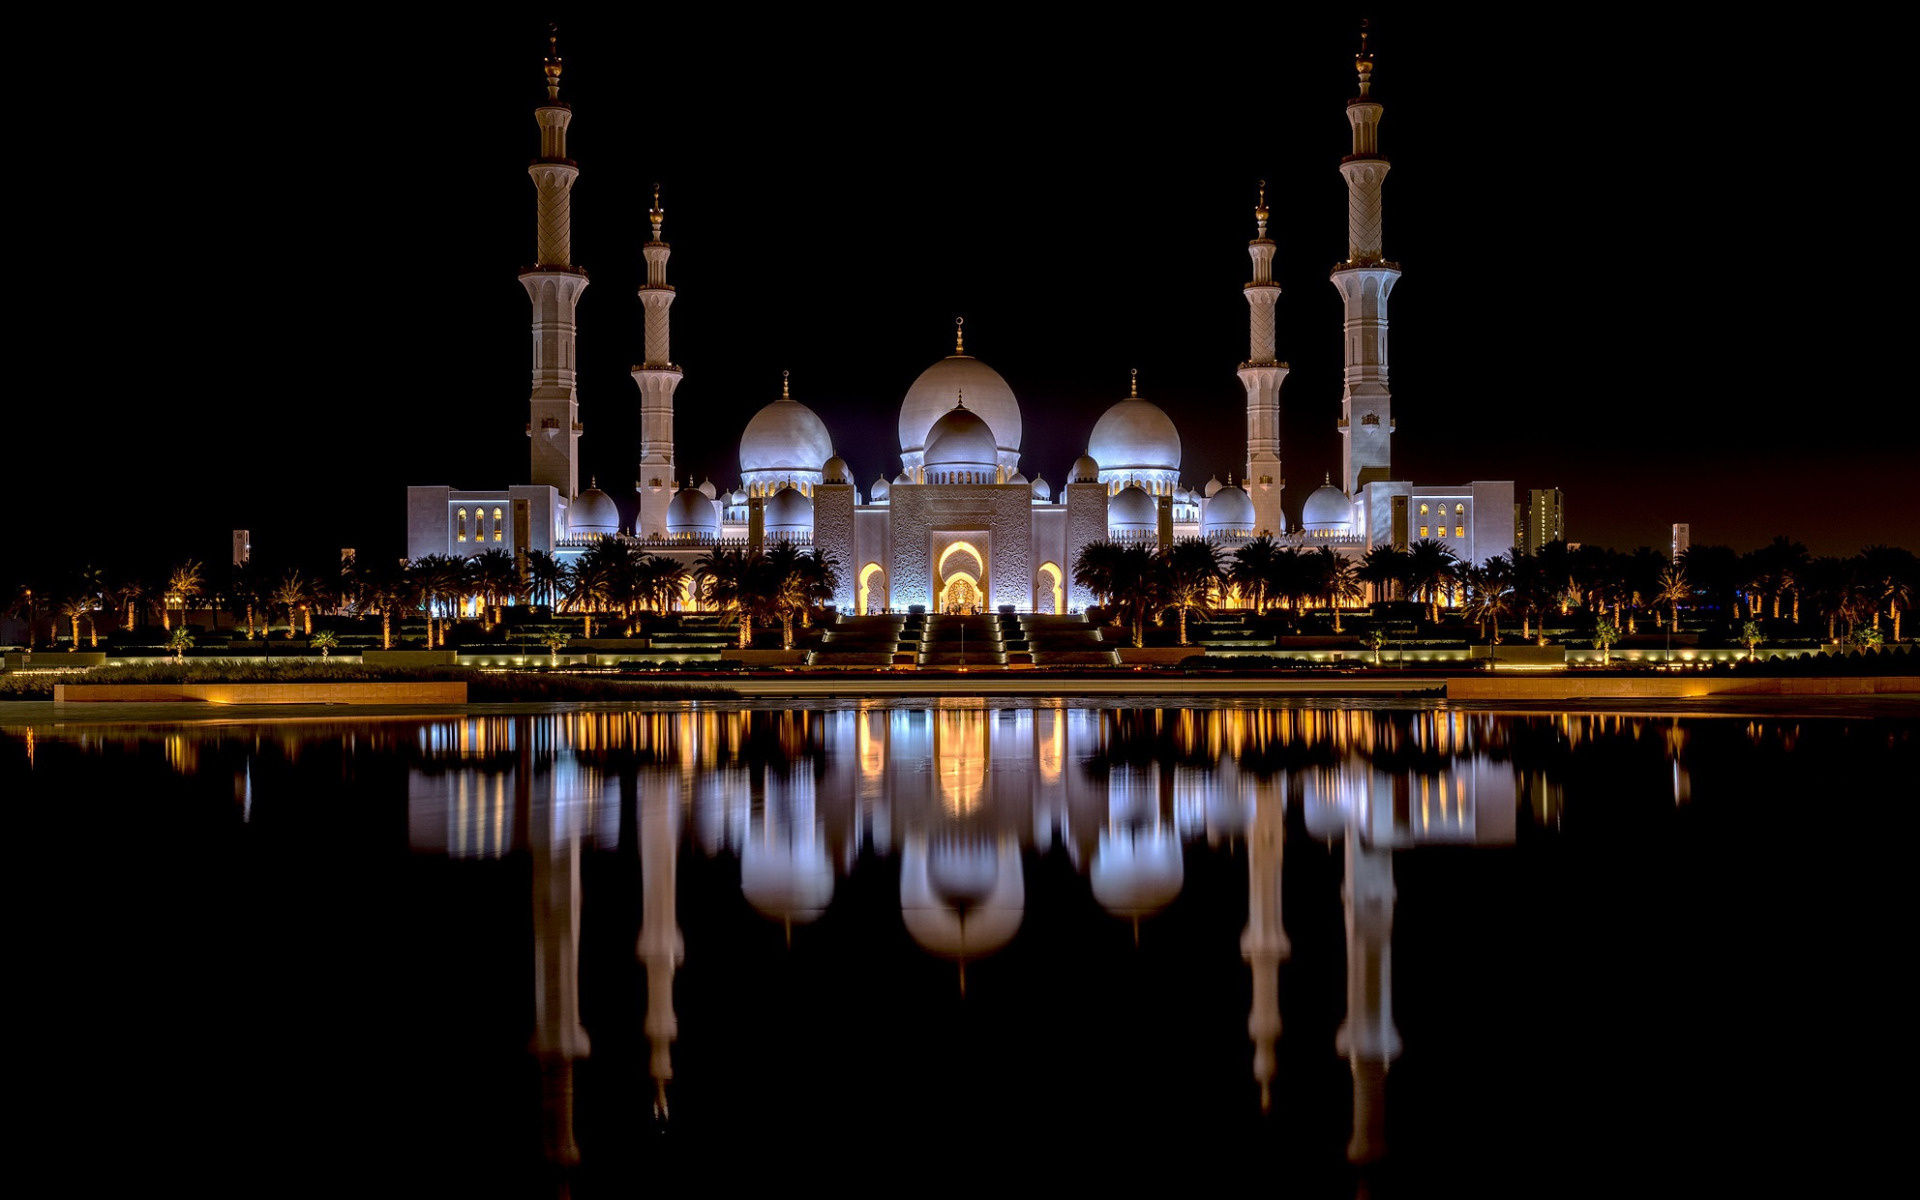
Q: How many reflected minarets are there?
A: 4